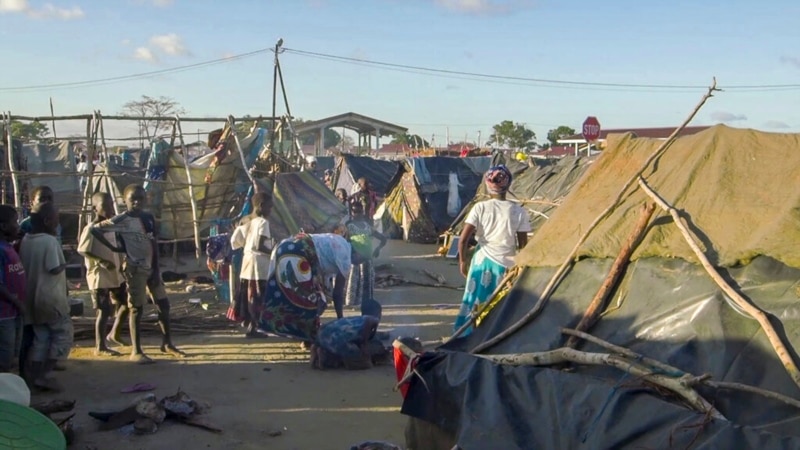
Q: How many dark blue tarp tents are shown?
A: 2